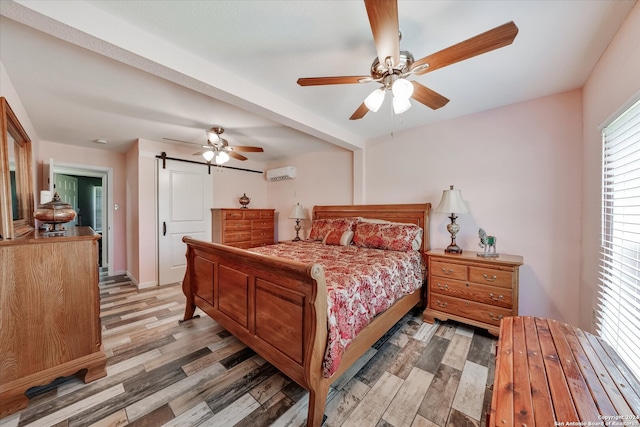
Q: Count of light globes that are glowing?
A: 6